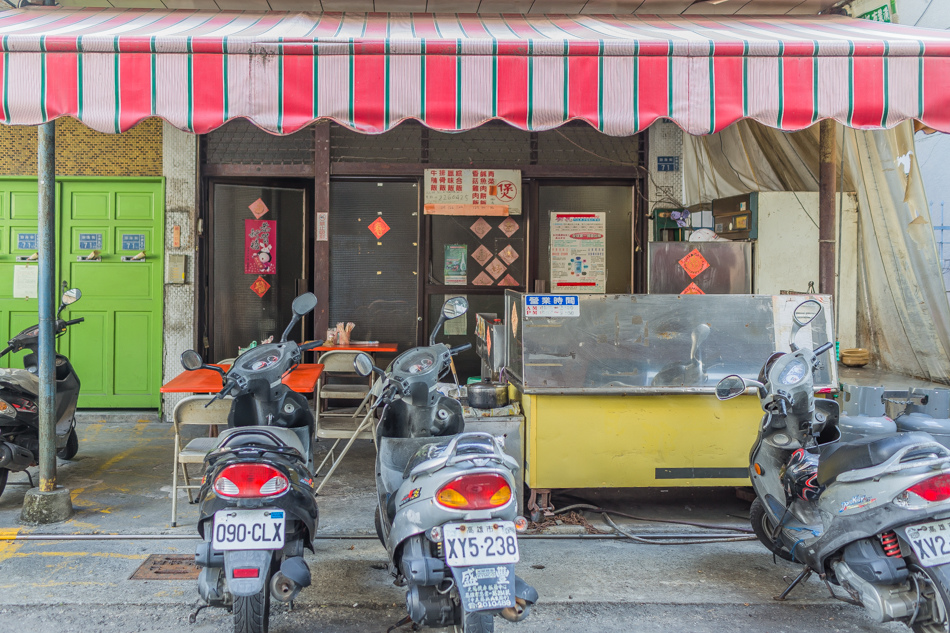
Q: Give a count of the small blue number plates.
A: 4